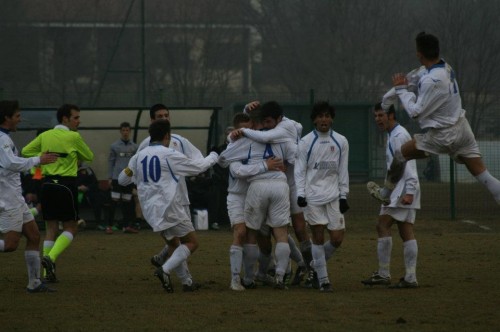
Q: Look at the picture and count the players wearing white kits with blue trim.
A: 9